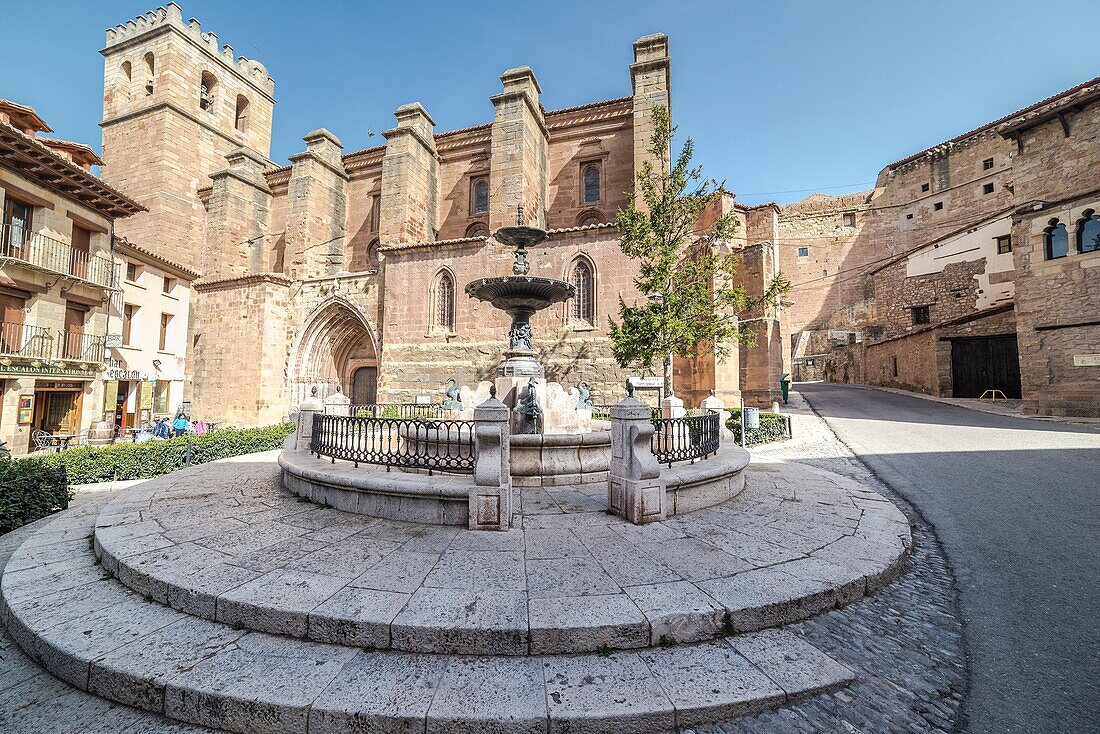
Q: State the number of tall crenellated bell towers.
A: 1